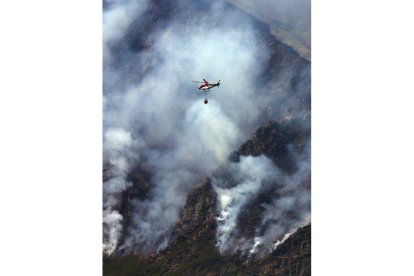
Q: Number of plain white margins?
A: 2